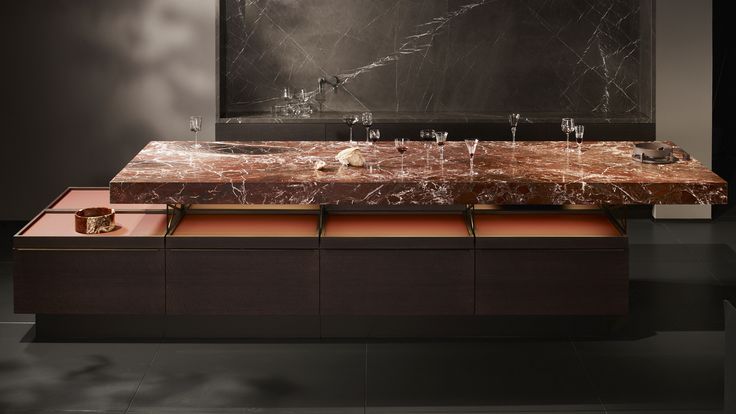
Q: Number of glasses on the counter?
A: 11